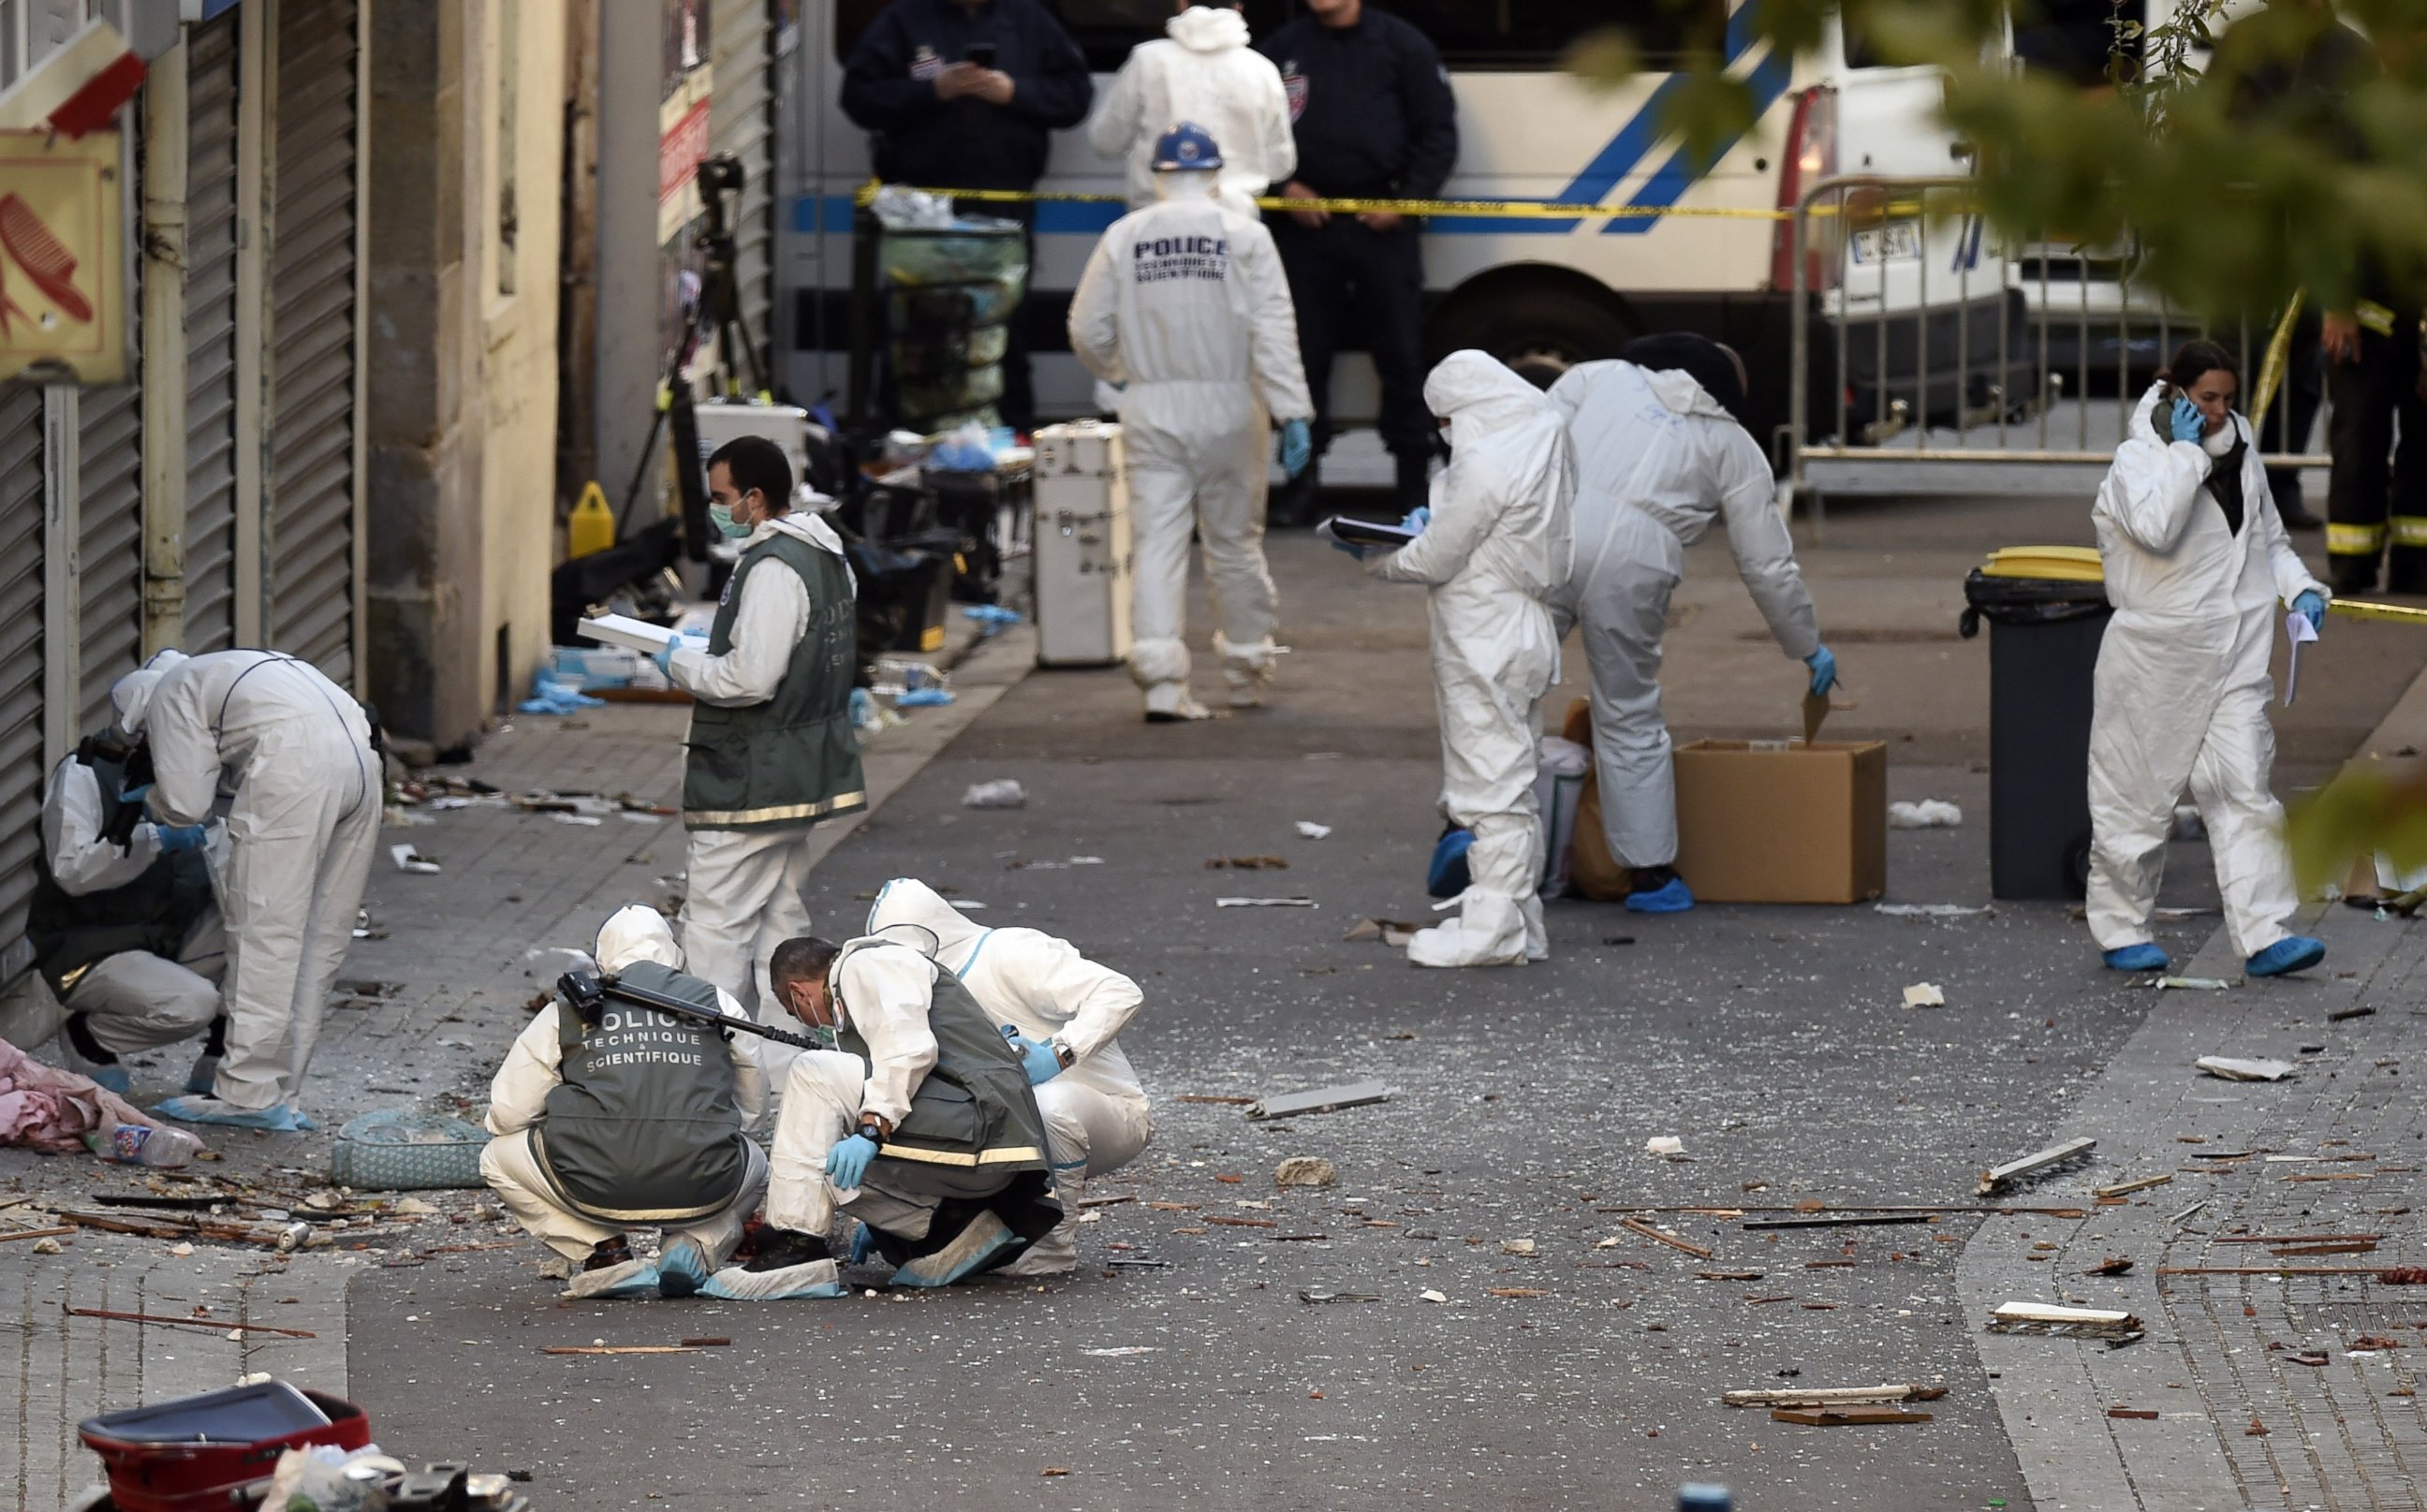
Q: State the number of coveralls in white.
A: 11